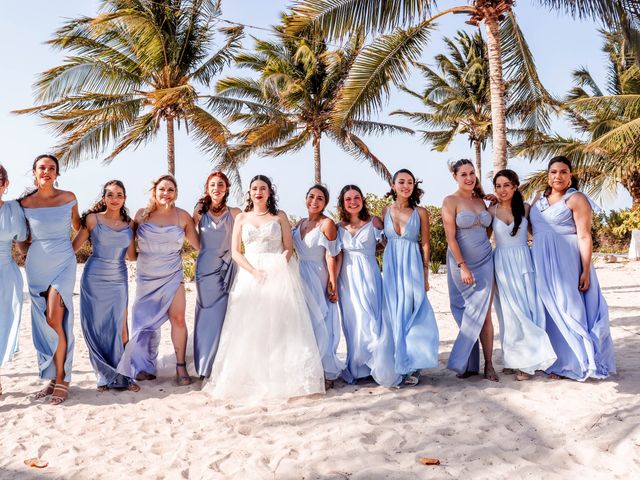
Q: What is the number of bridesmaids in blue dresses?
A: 11